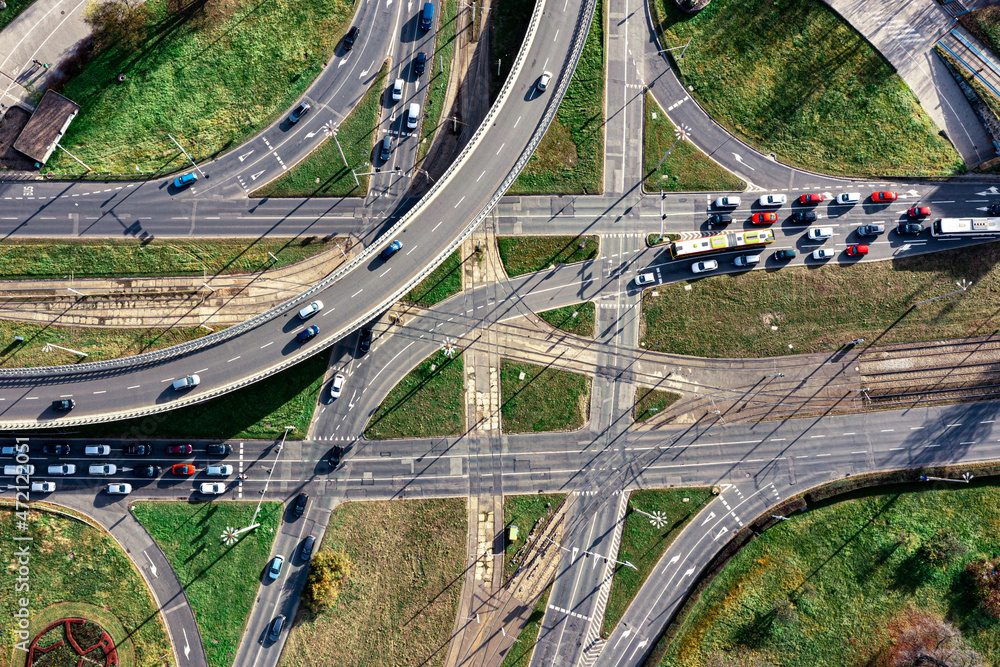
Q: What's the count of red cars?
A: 7